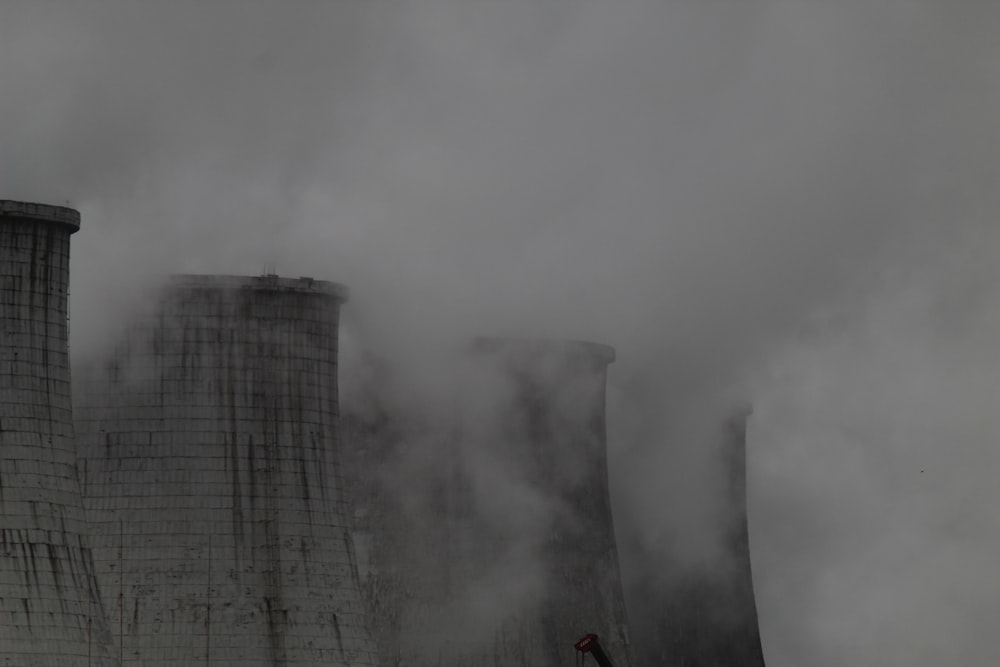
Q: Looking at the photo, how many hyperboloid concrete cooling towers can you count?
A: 4